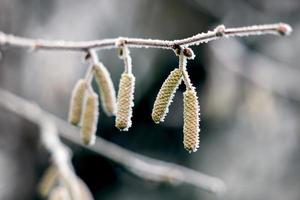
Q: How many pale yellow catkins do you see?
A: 6